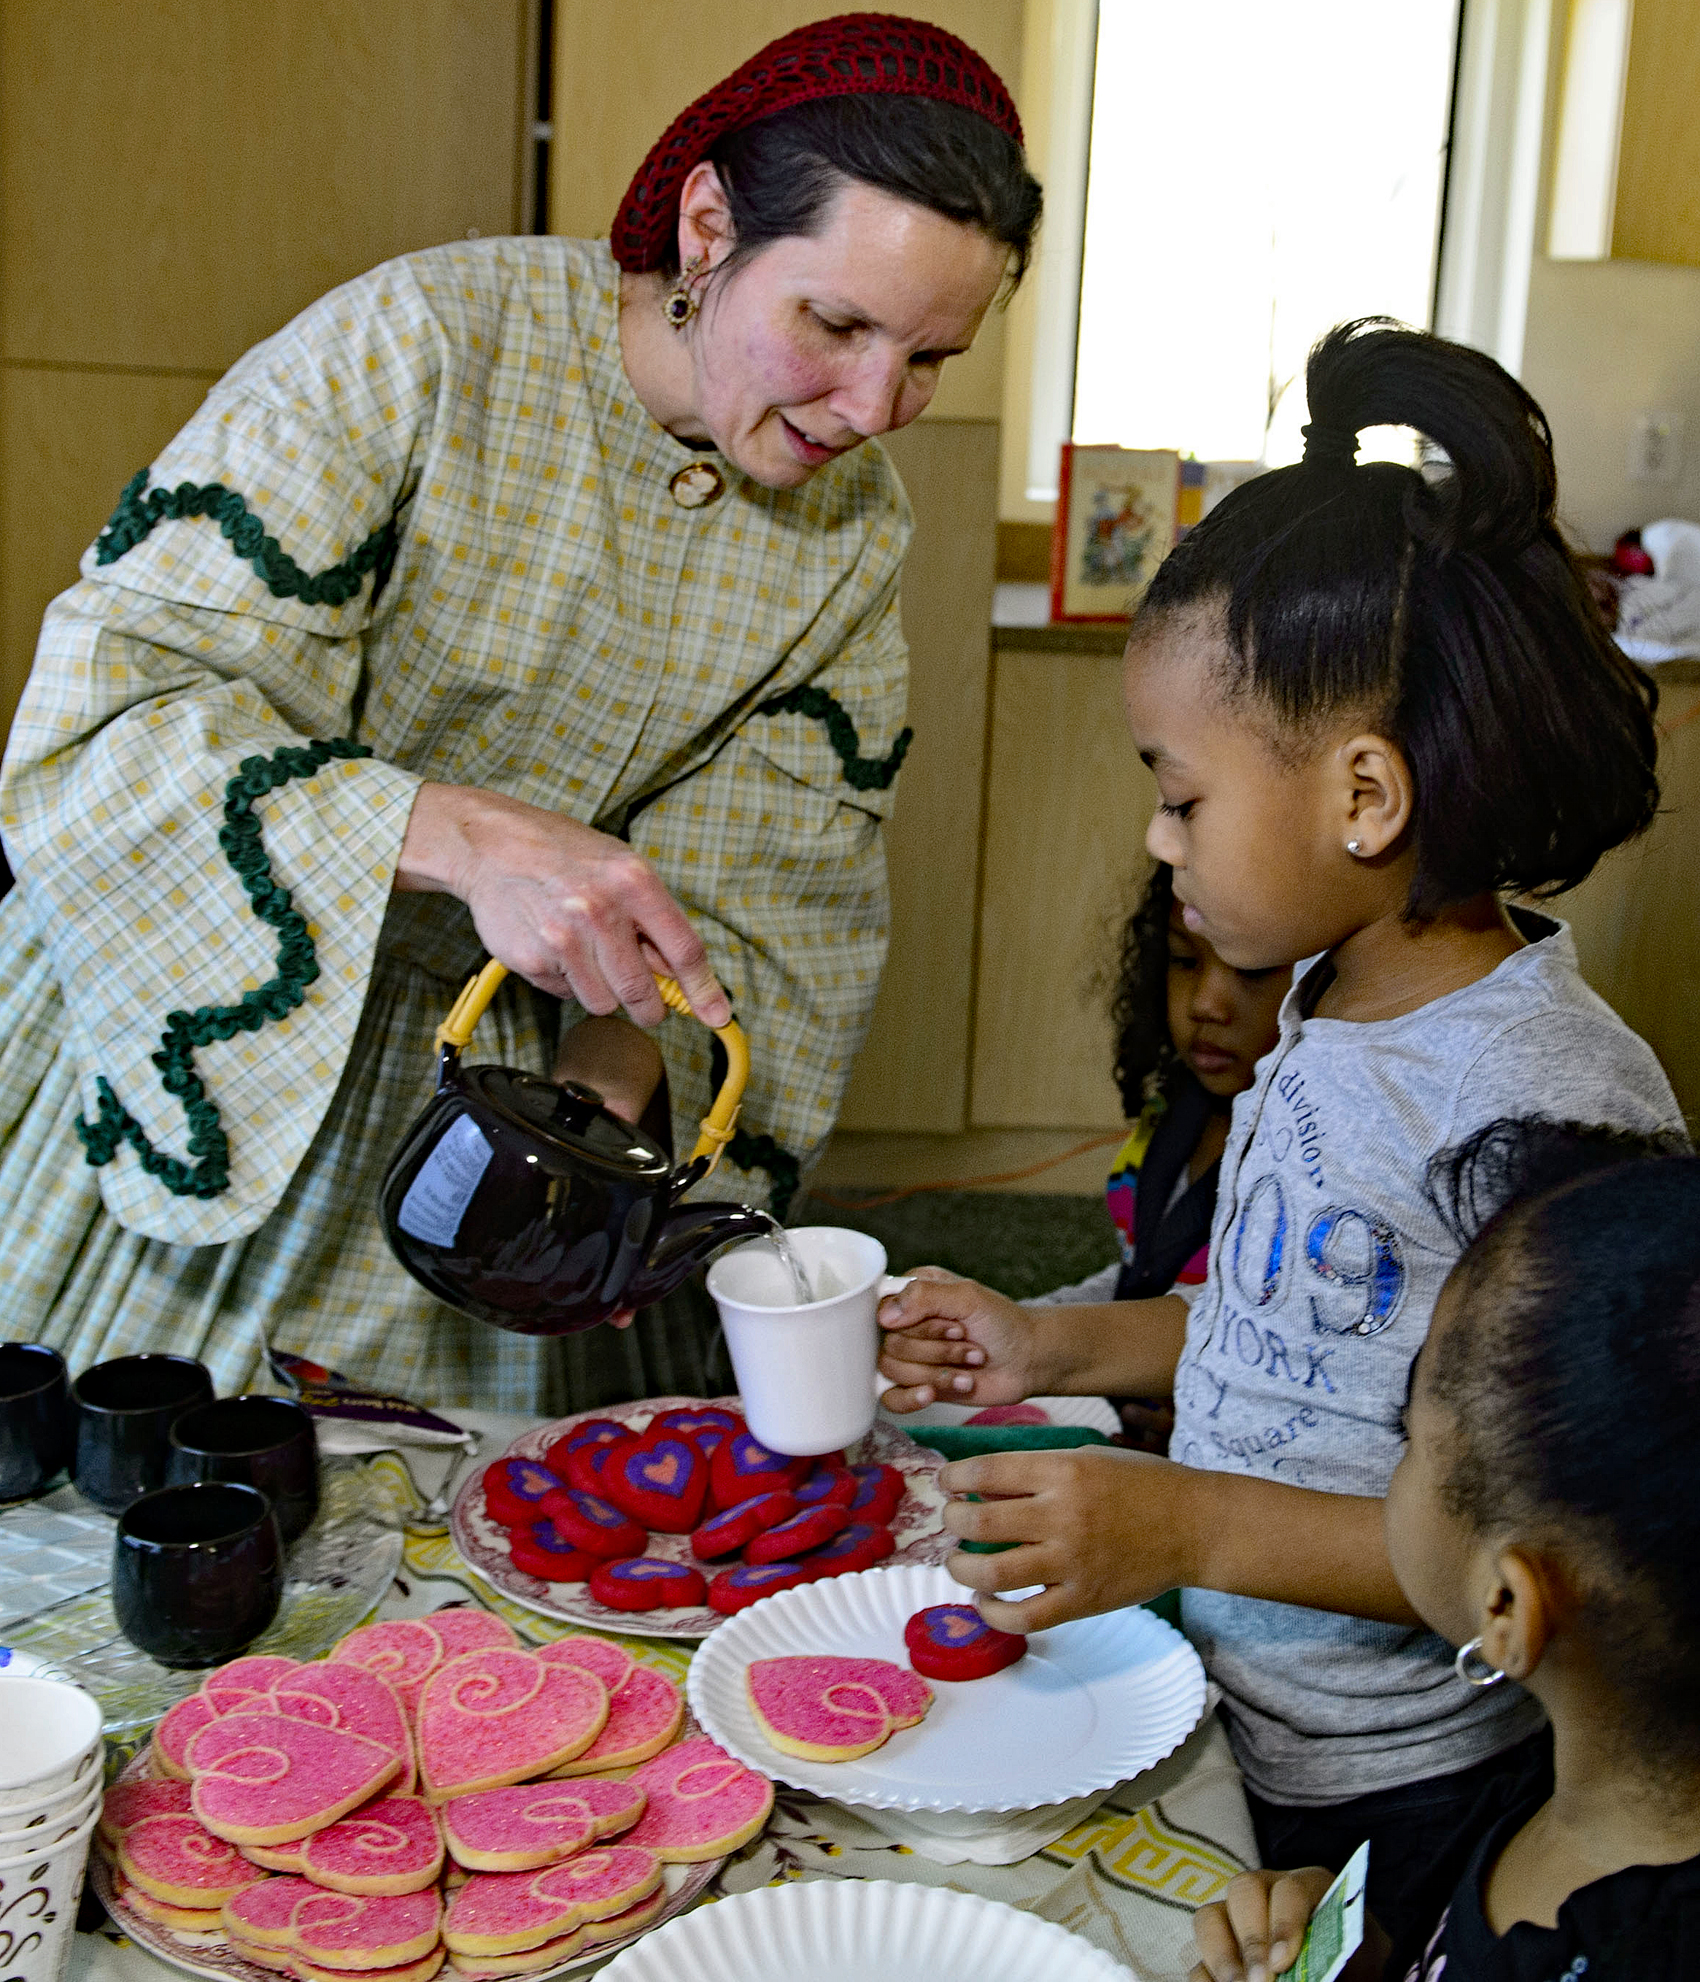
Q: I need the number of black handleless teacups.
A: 4